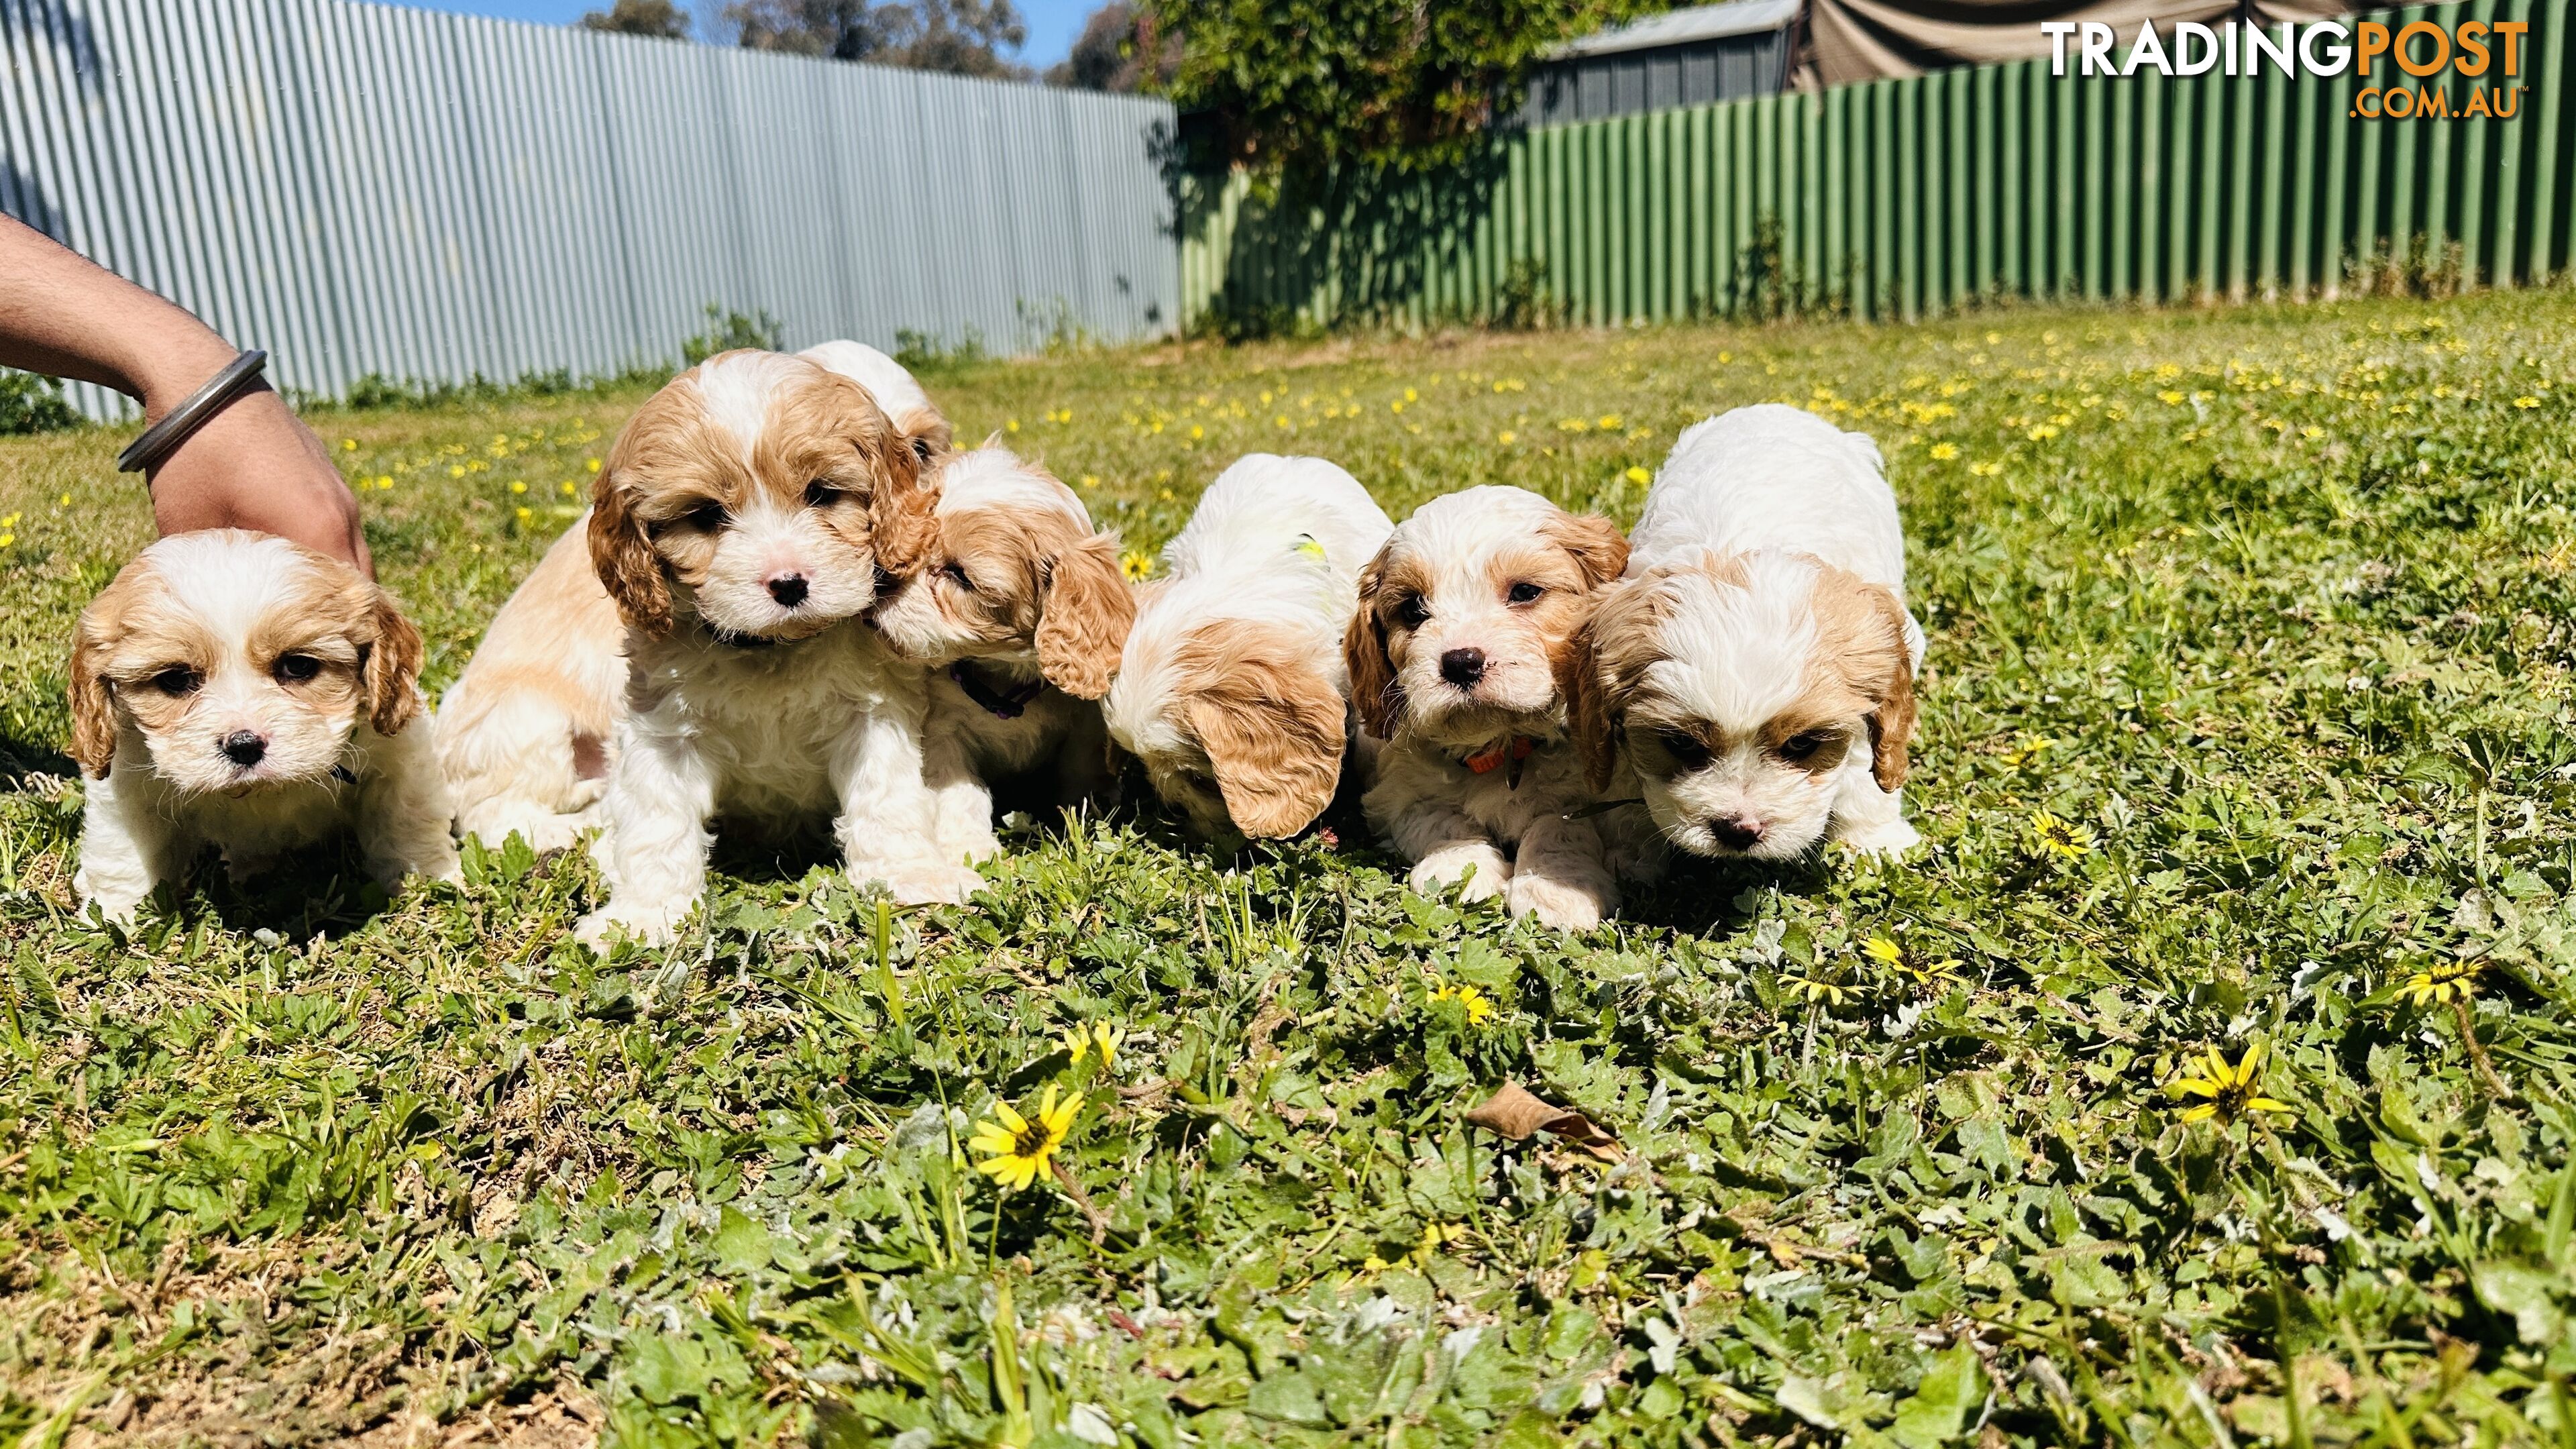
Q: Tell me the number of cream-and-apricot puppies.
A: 7